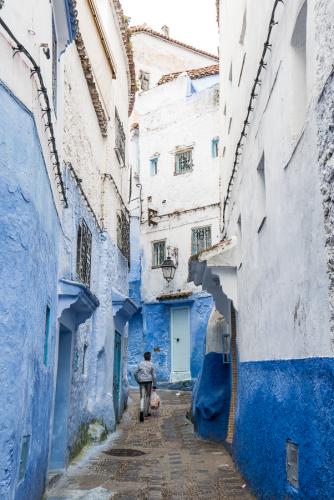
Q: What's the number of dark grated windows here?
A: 6